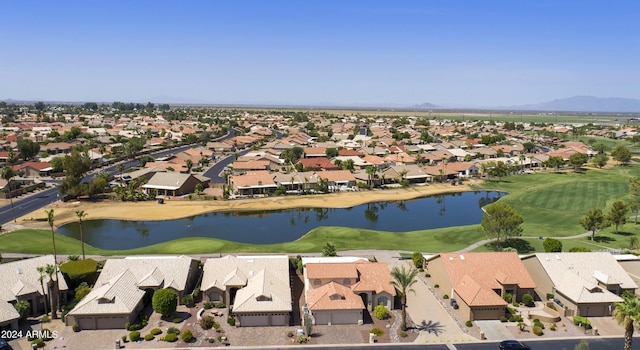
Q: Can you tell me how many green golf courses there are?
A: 1